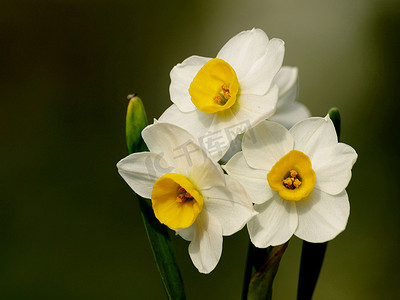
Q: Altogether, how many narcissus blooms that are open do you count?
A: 3